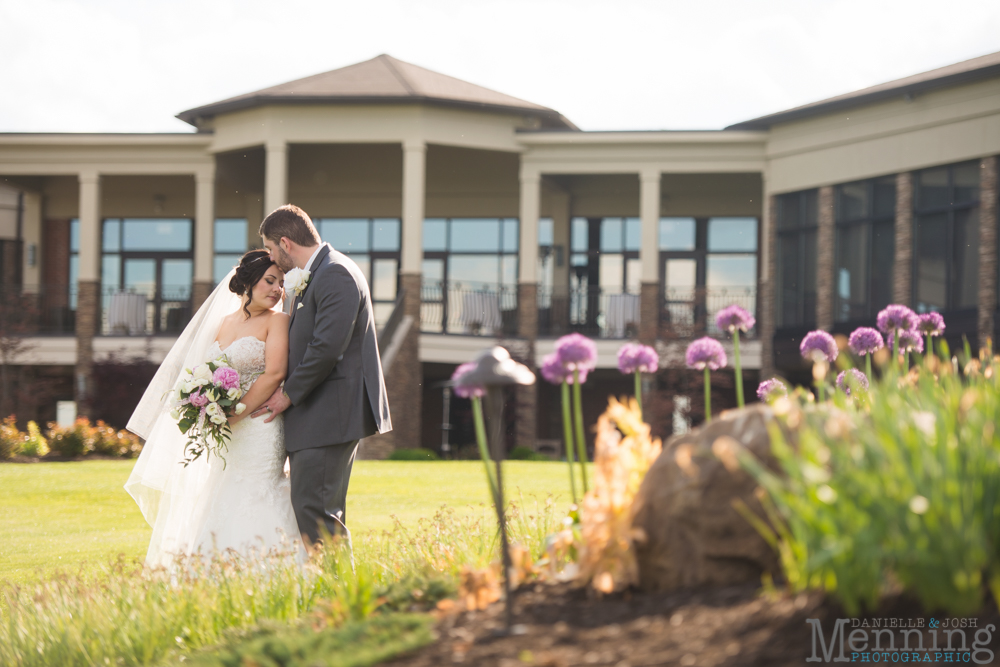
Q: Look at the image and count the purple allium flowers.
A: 13